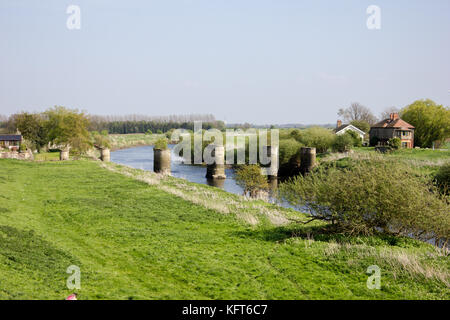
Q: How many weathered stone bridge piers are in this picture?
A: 6